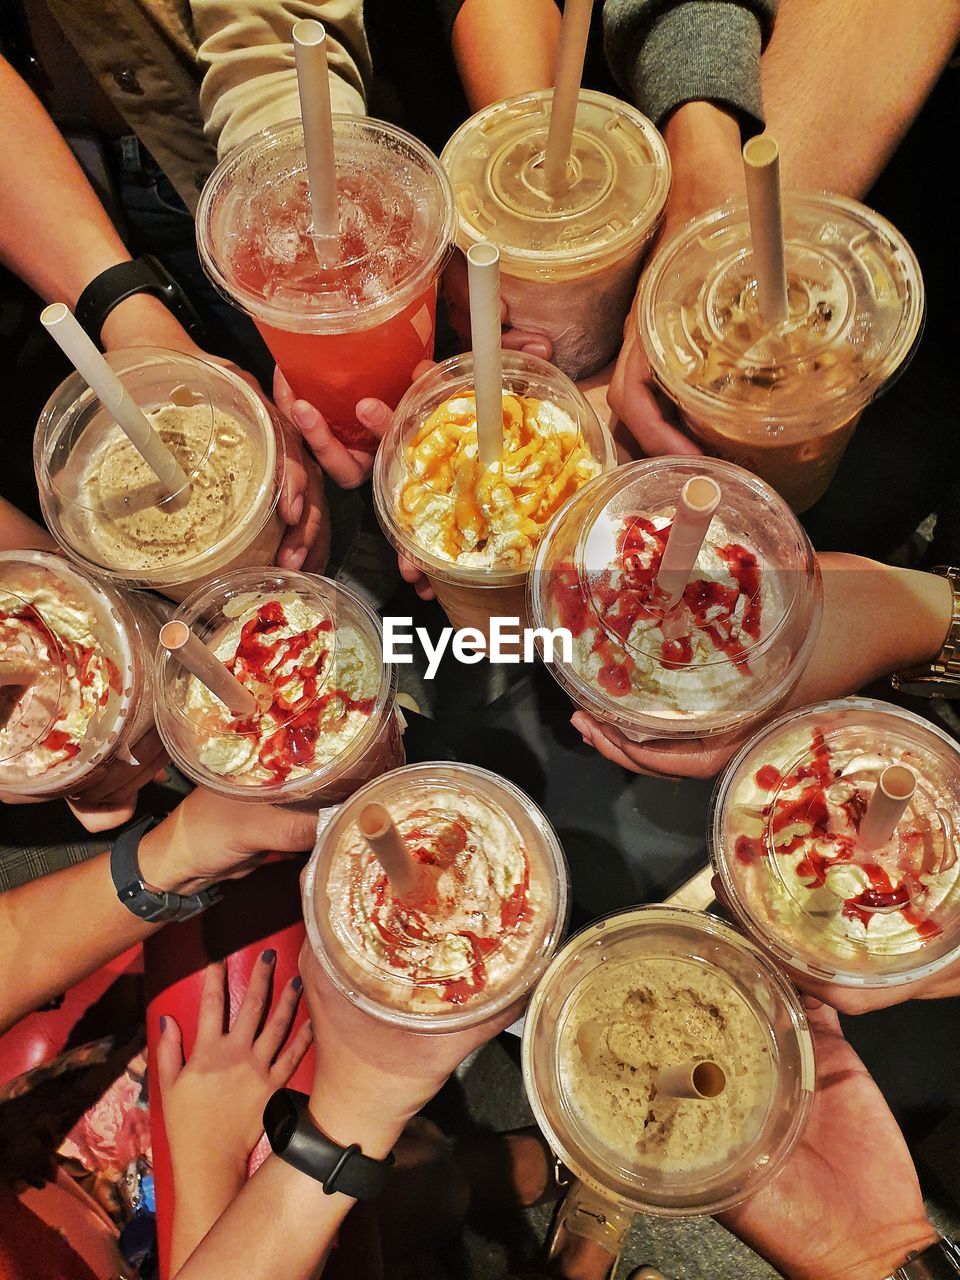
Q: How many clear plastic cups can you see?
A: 11